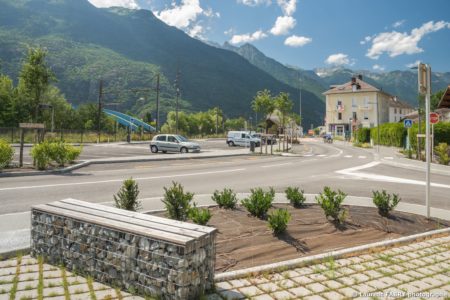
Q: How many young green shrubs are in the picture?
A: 9